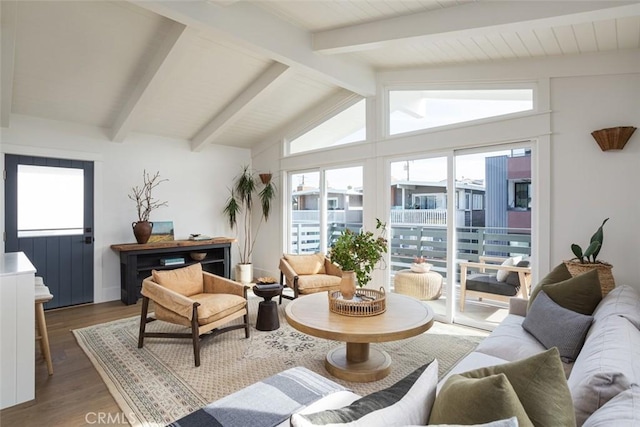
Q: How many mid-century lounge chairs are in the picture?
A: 2